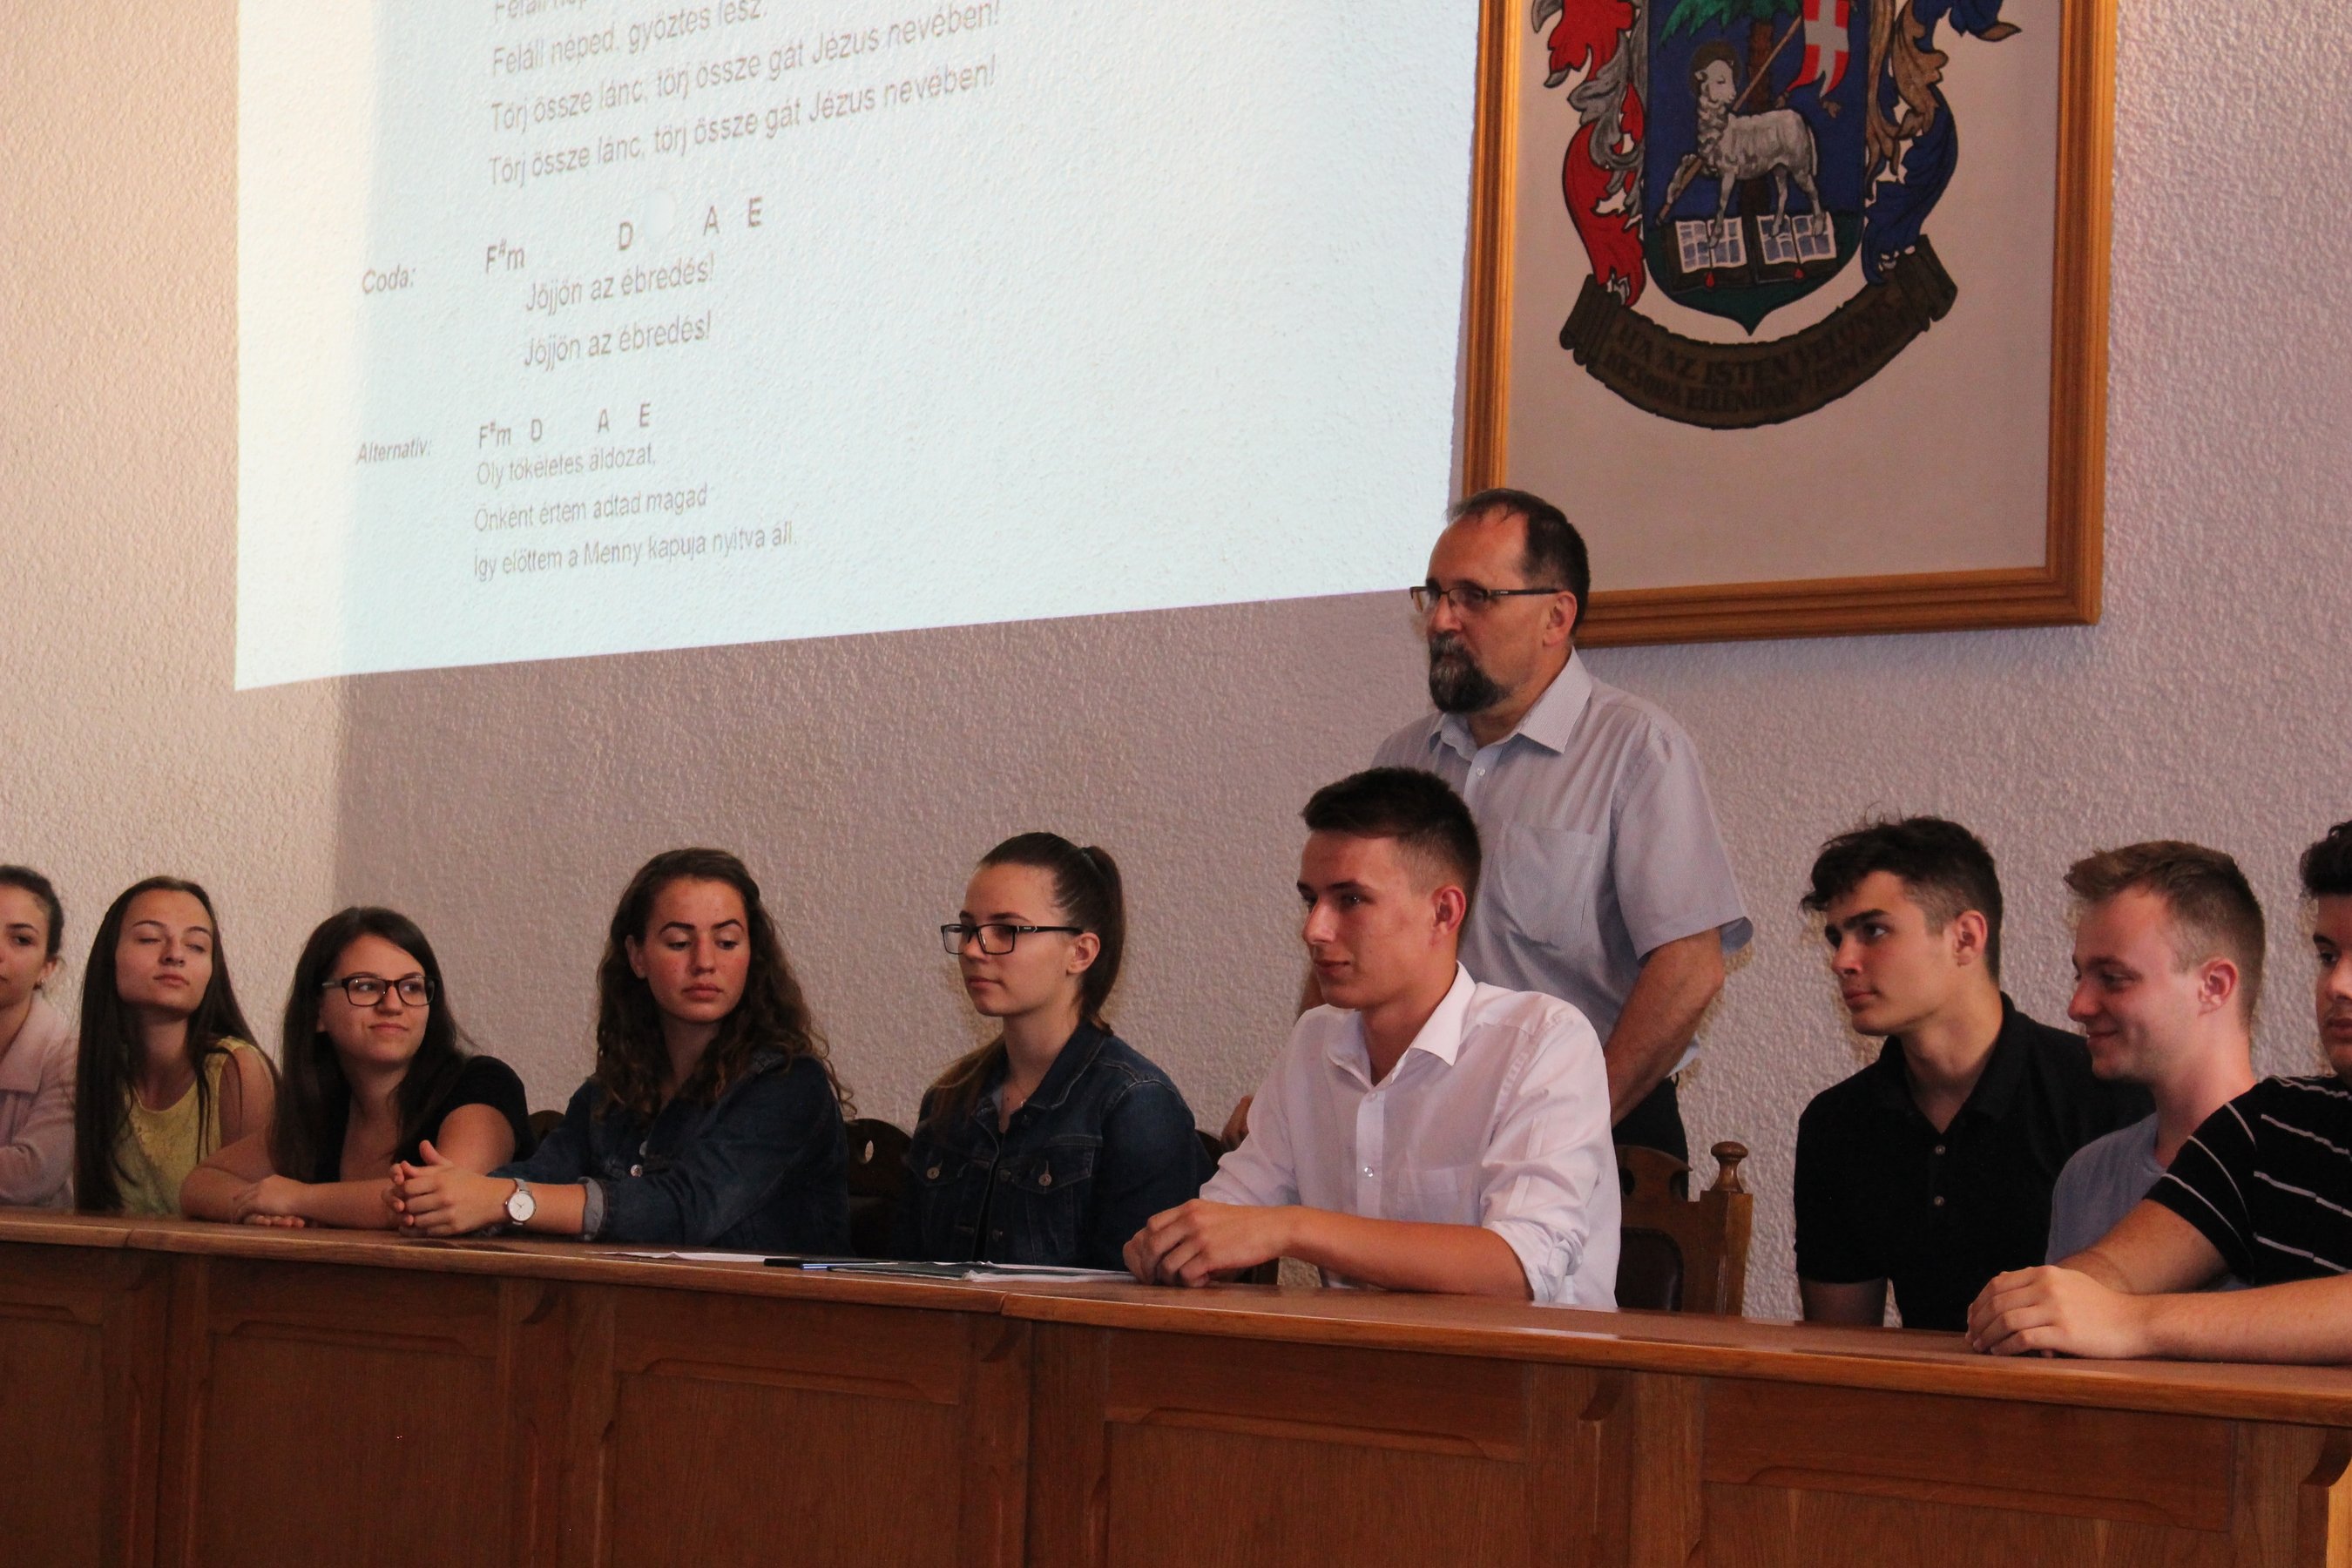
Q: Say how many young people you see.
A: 9